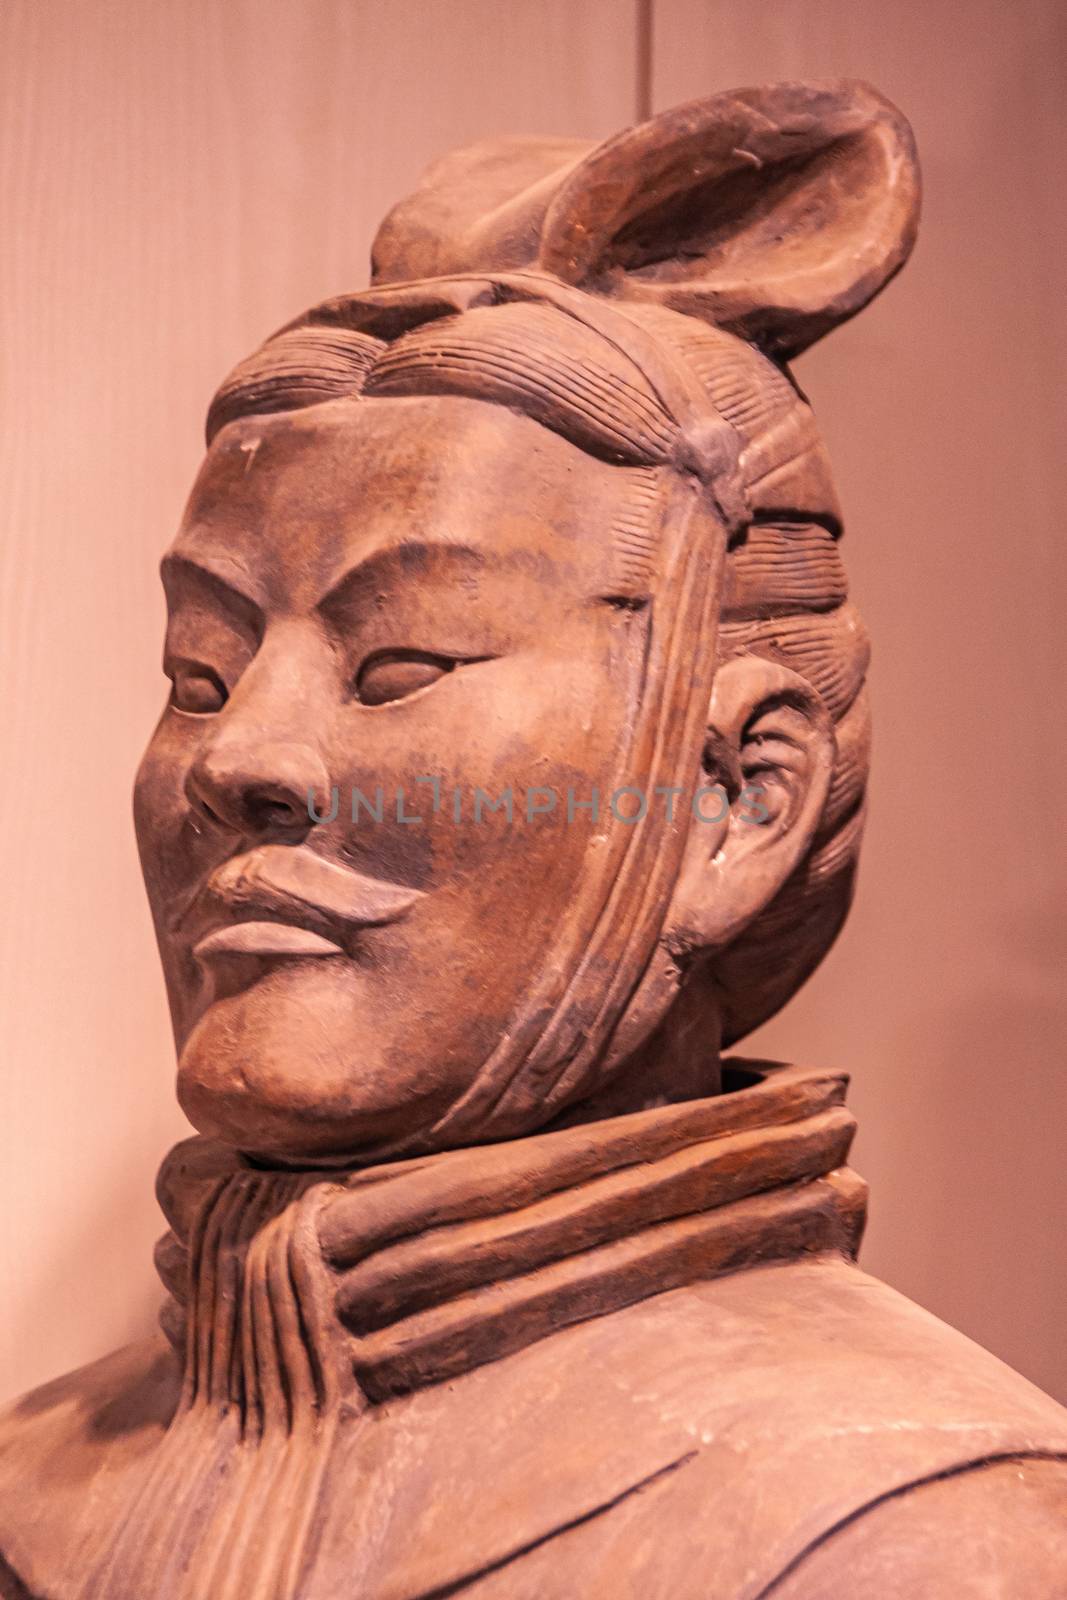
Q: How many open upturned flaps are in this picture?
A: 1